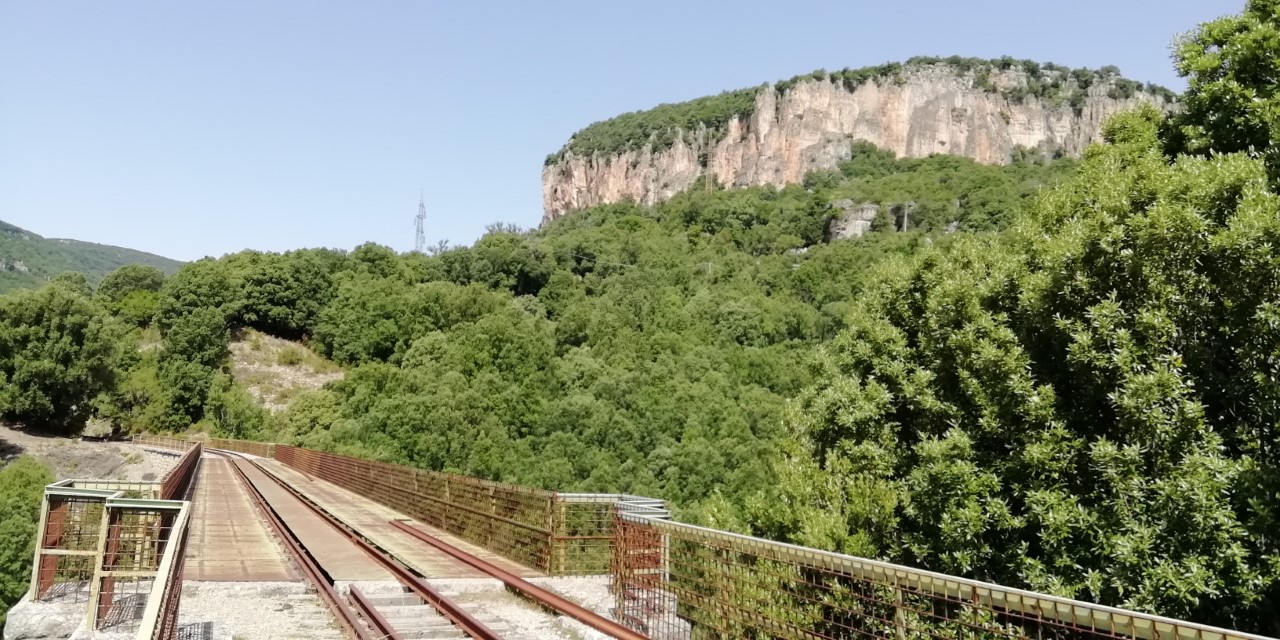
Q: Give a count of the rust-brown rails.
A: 4